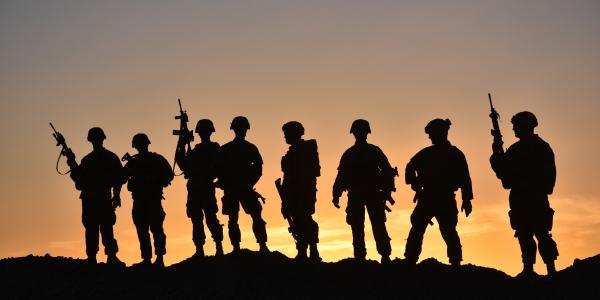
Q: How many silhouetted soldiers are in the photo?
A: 8